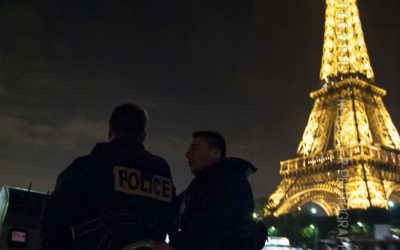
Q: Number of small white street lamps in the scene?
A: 6